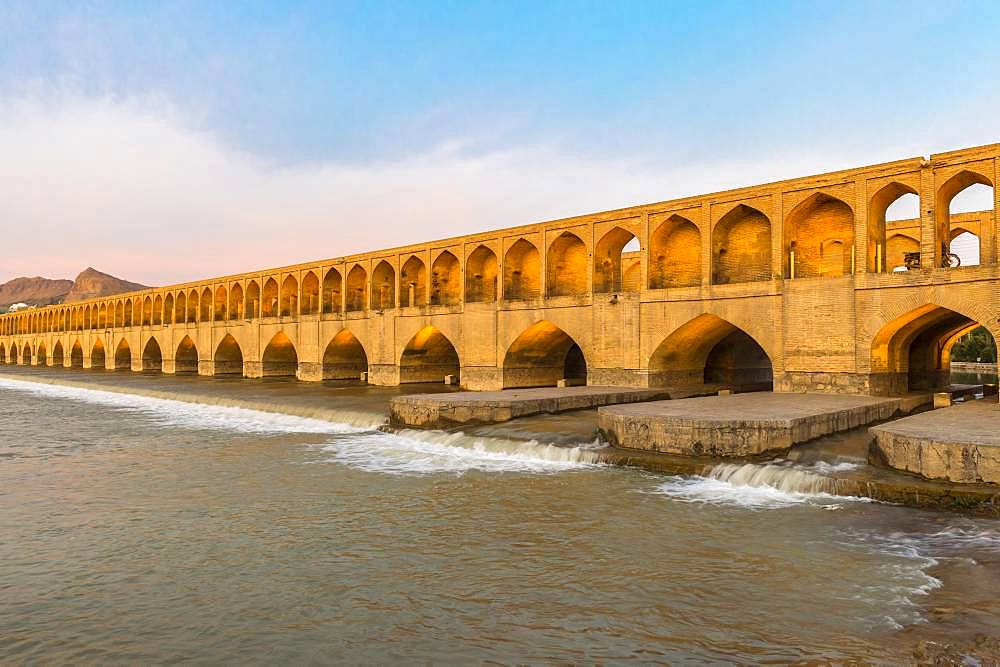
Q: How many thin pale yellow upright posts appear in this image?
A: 3